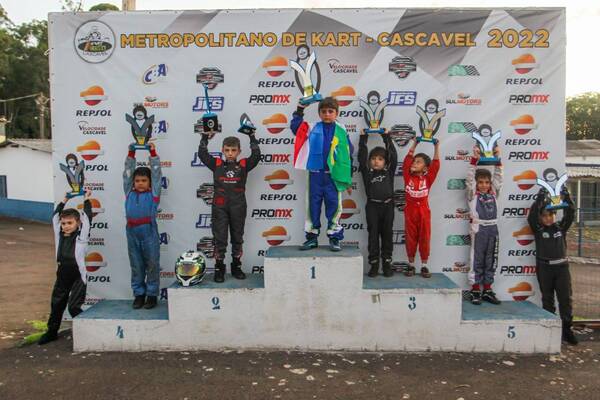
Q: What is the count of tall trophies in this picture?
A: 8